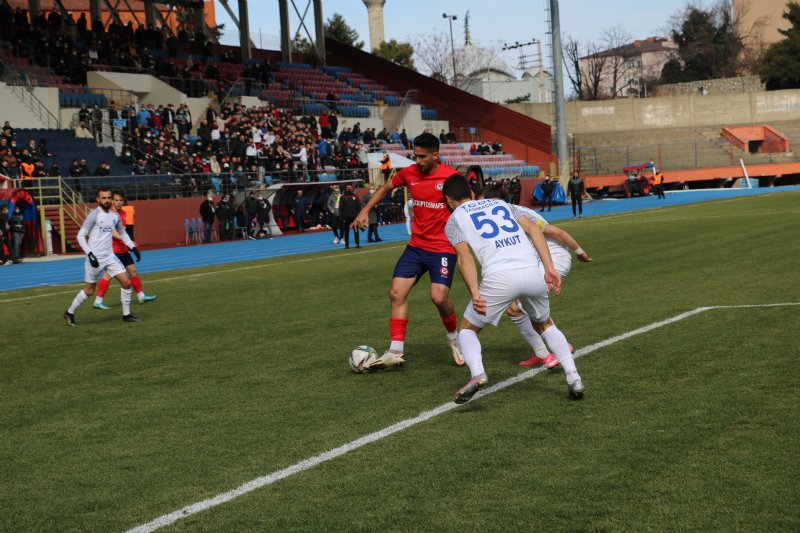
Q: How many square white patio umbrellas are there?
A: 0